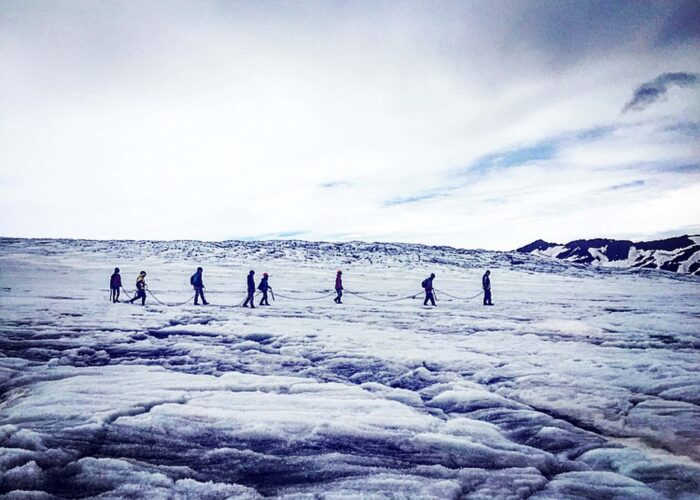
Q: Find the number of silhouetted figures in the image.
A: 8